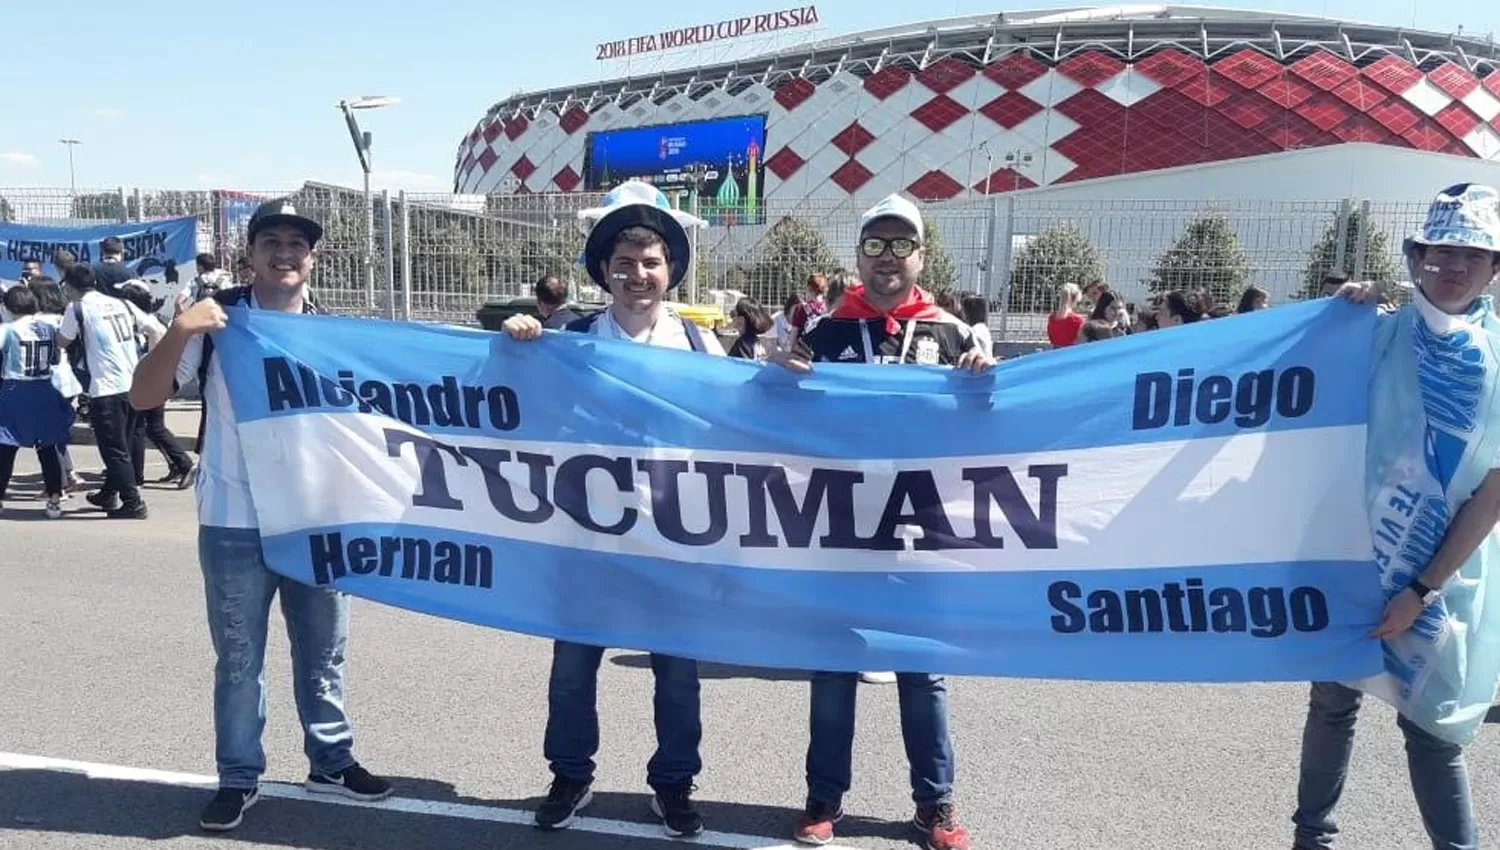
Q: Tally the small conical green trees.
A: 5